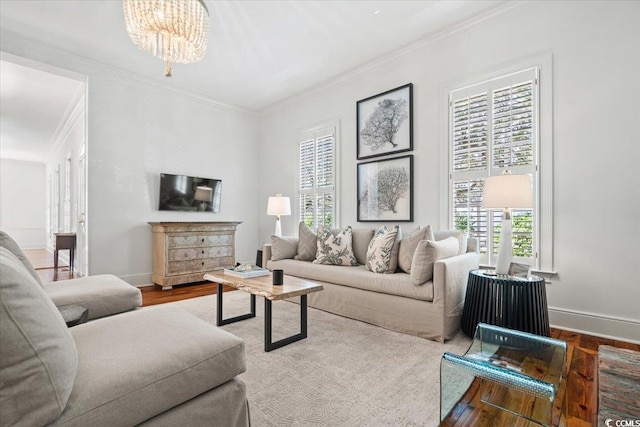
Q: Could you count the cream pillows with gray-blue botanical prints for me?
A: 2